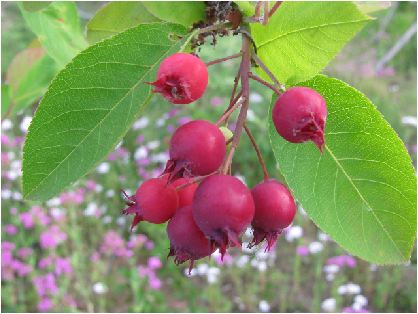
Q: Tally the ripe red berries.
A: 8